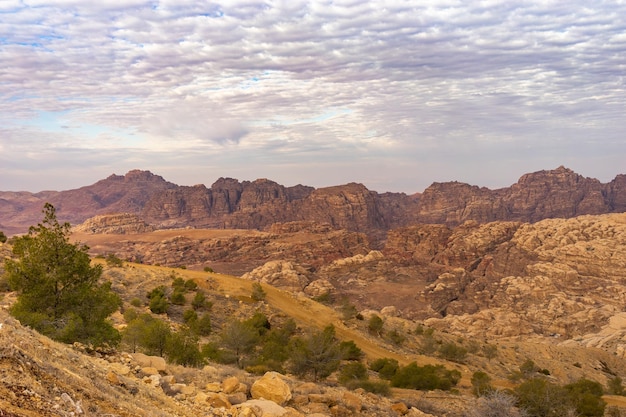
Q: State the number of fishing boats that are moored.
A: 0